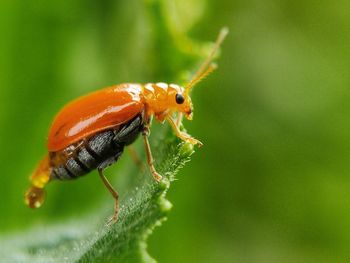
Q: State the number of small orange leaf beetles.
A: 1